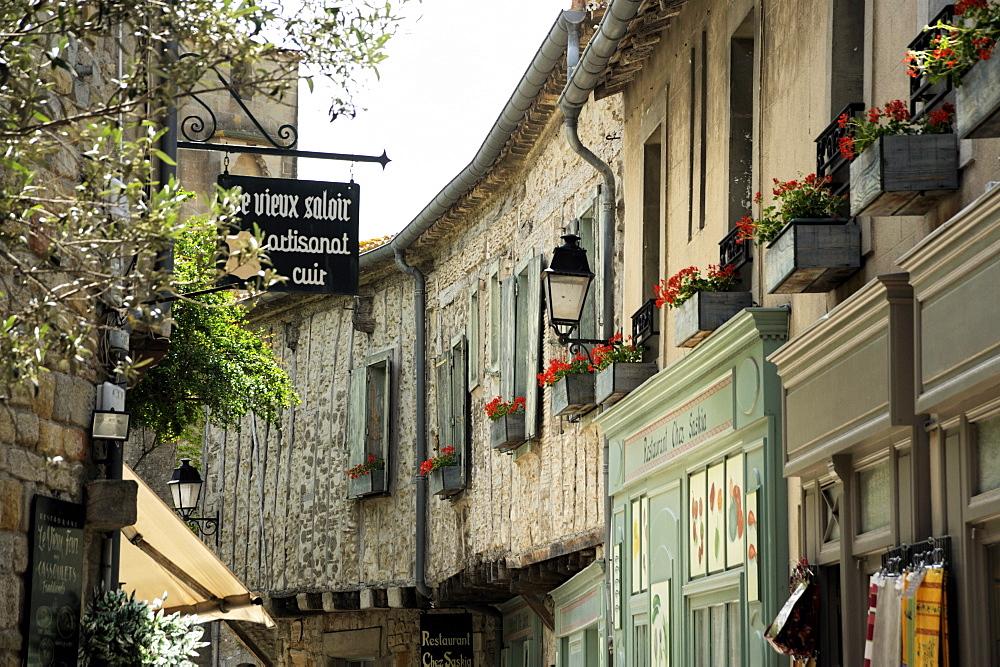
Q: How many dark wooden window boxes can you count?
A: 9